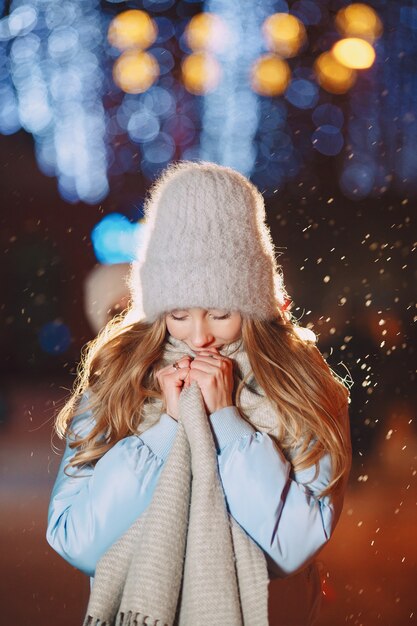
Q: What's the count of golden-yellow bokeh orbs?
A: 9